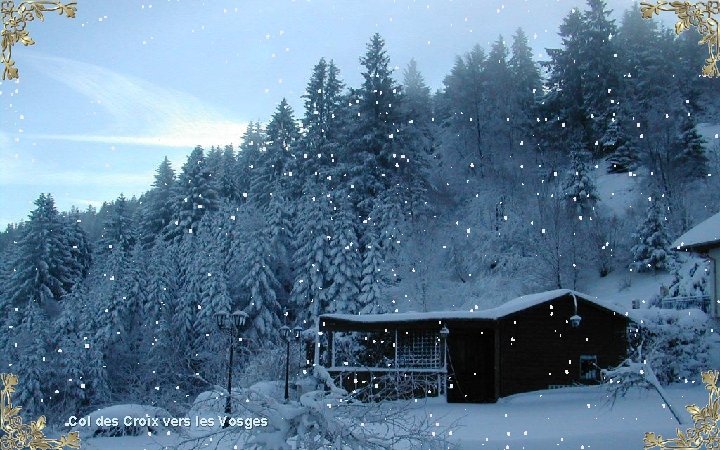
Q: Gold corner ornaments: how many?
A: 4